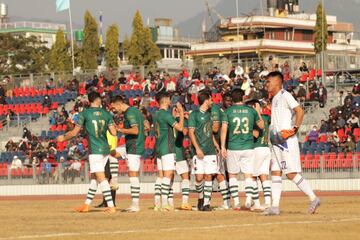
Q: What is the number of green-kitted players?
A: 8